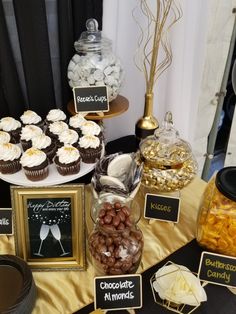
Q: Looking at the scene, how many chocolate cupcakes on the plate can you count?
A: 14